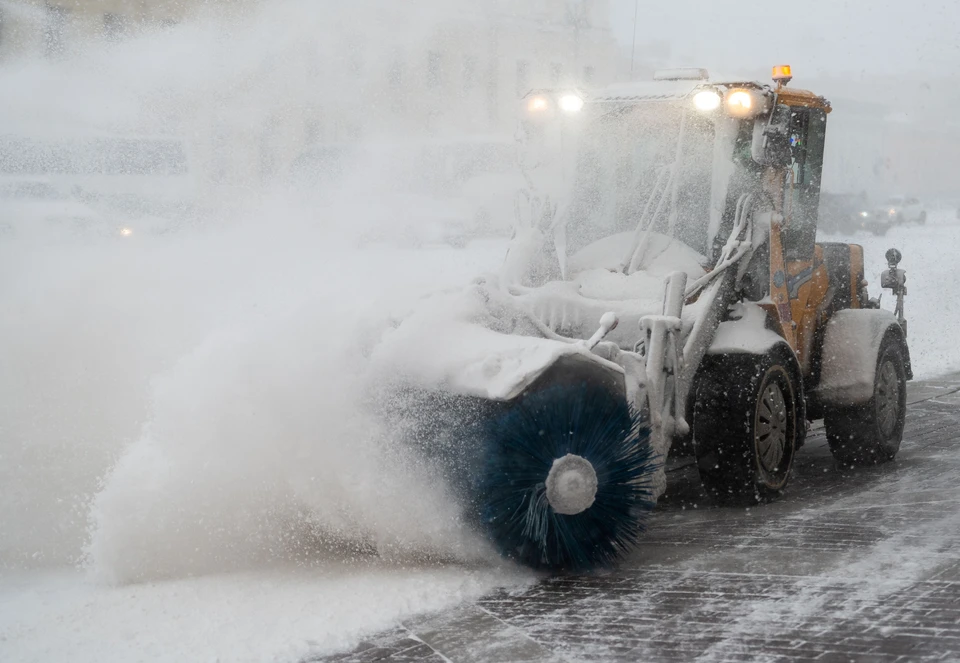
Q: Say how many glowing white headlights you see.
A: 2